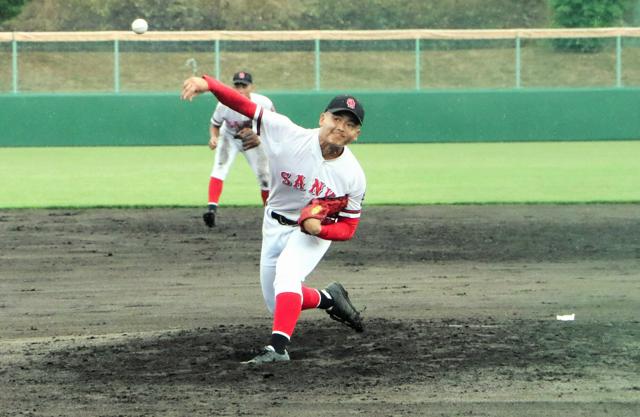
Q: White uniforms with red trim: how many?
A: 2